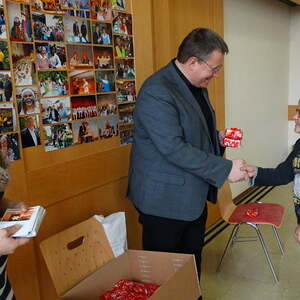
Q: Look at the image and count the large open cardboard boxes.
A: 1